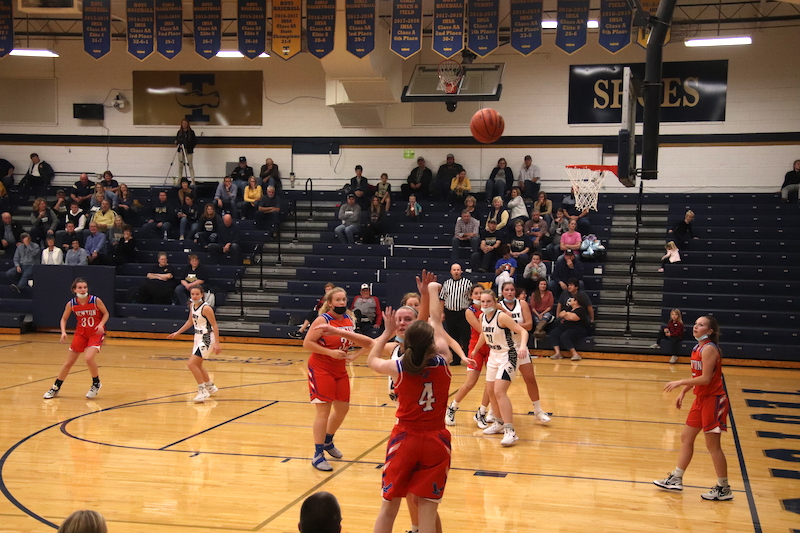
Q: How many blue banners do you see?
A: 14